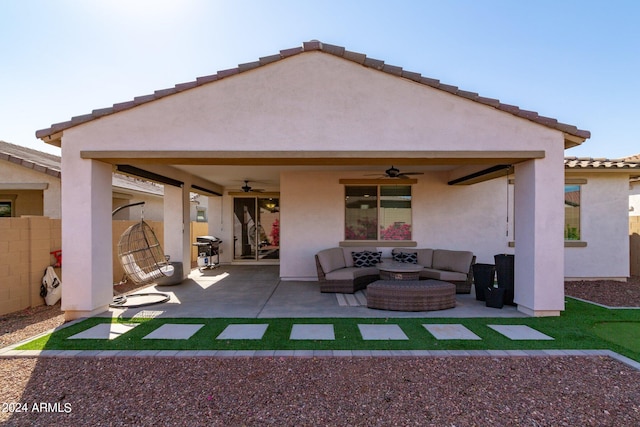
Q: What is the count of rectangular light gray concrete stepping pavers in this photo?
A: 7